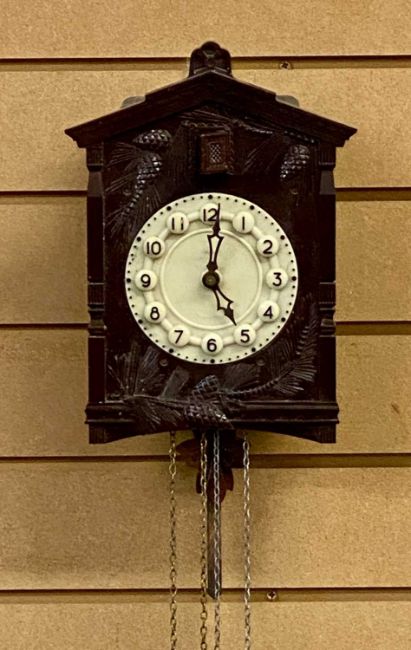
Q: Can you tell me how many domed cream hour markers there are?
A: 12